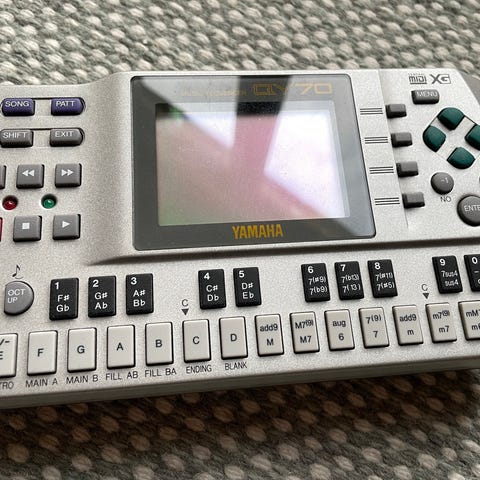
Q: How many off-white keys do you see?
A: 14